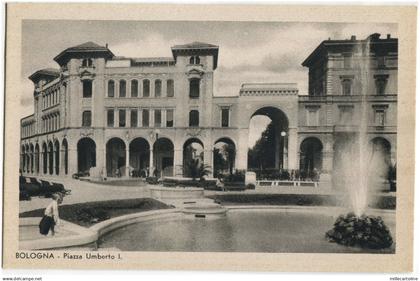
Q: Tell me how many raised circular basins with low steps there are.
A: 1